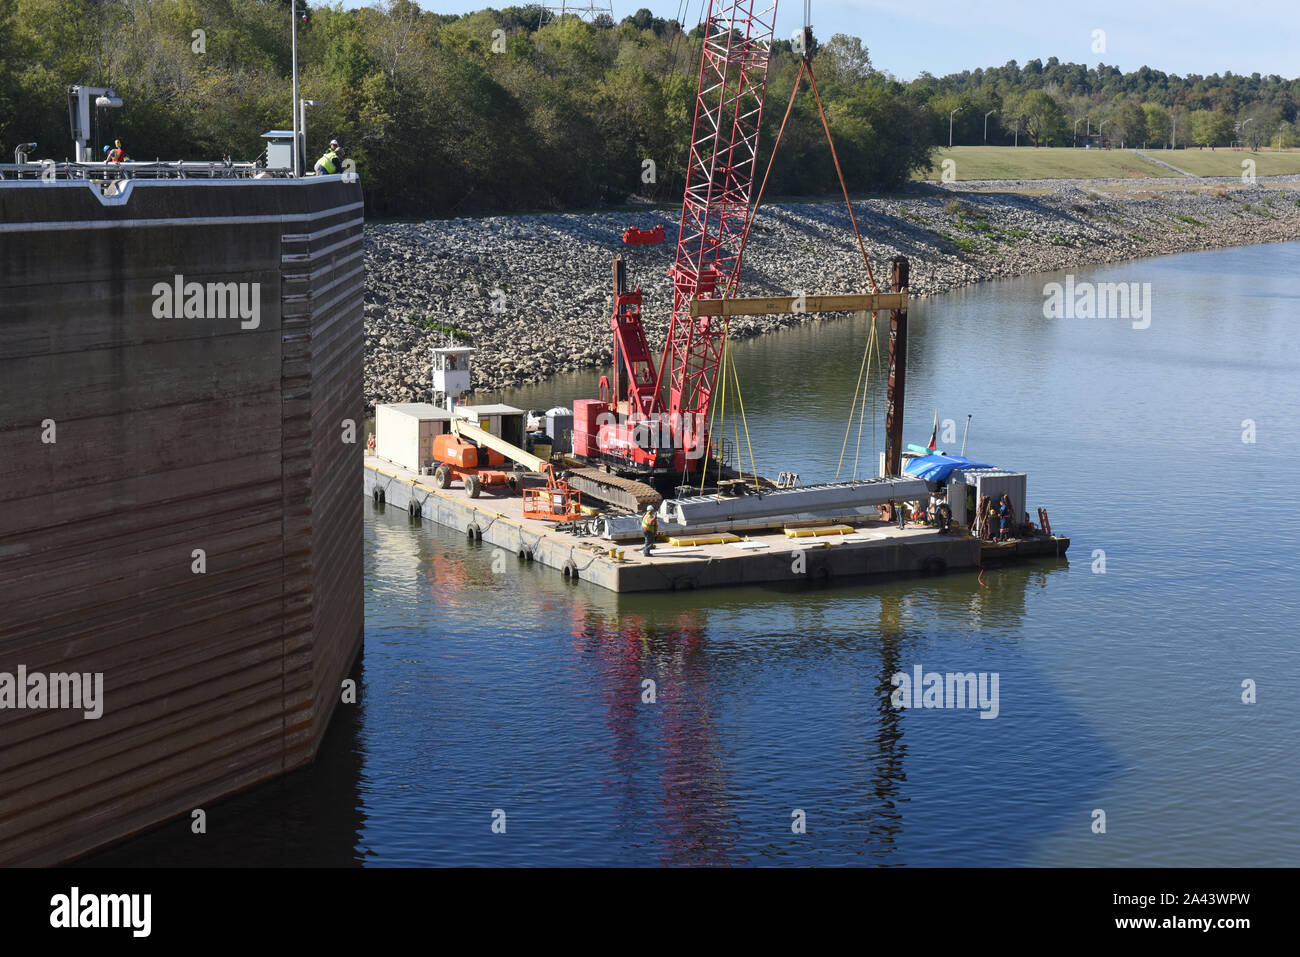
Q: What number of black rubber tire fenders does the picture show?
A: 8